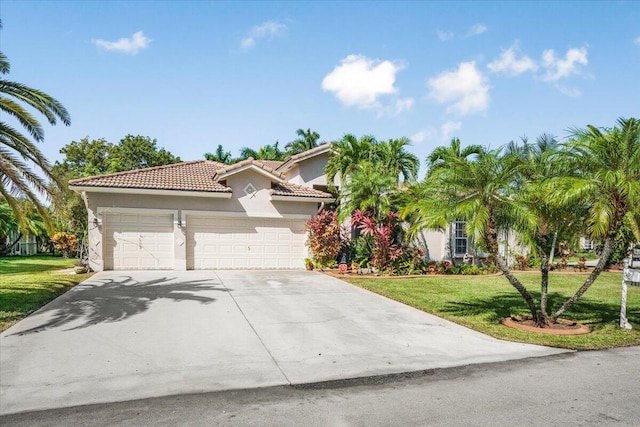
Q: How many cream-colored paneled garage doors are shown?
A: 2